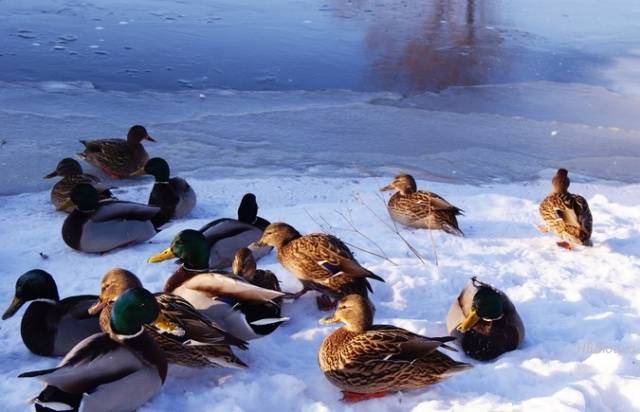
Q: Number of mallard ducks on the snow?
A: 15